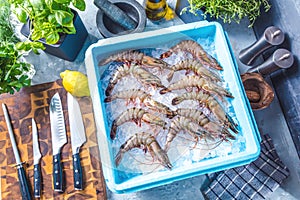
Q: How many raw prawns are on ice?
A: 11